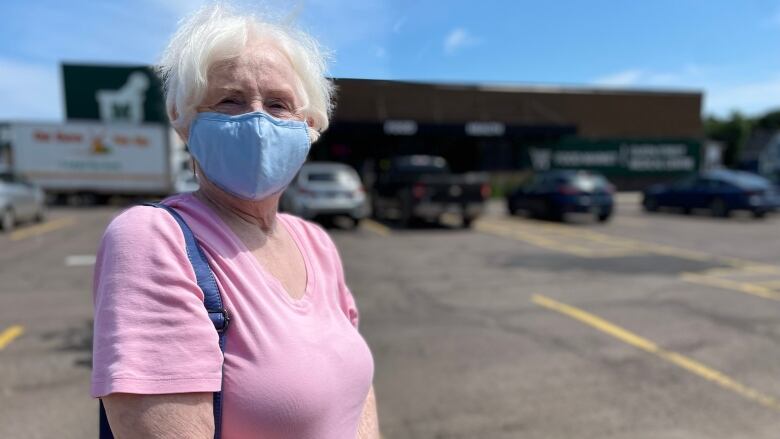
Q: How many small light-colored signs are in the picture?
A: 2